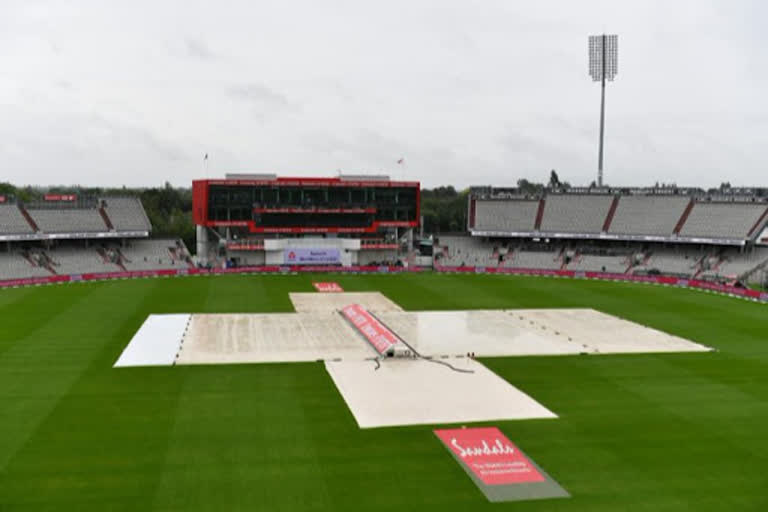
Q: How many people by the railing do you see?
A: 0